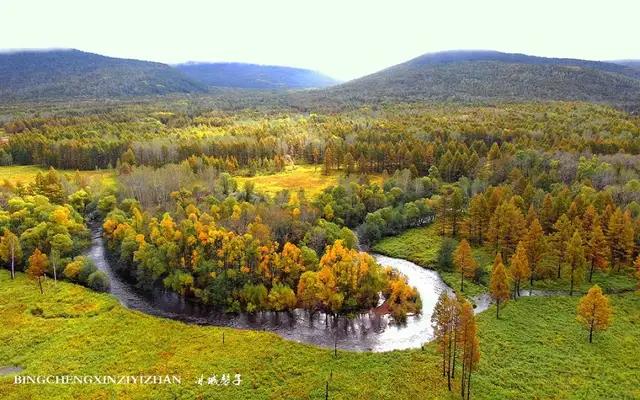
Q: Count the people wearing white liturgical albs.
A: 0